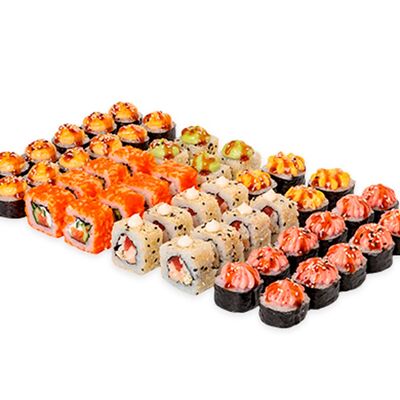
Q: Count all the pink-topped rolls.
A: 11